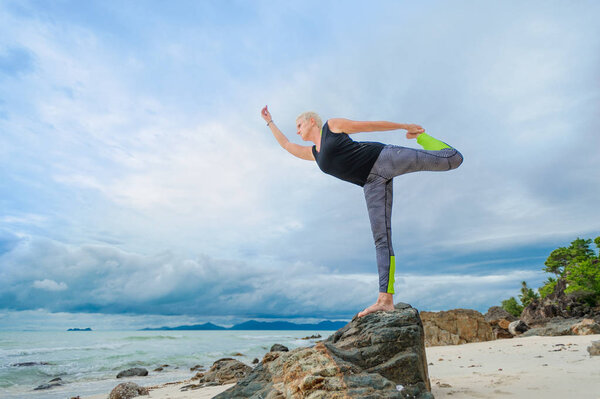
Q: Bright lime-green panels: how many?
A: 2